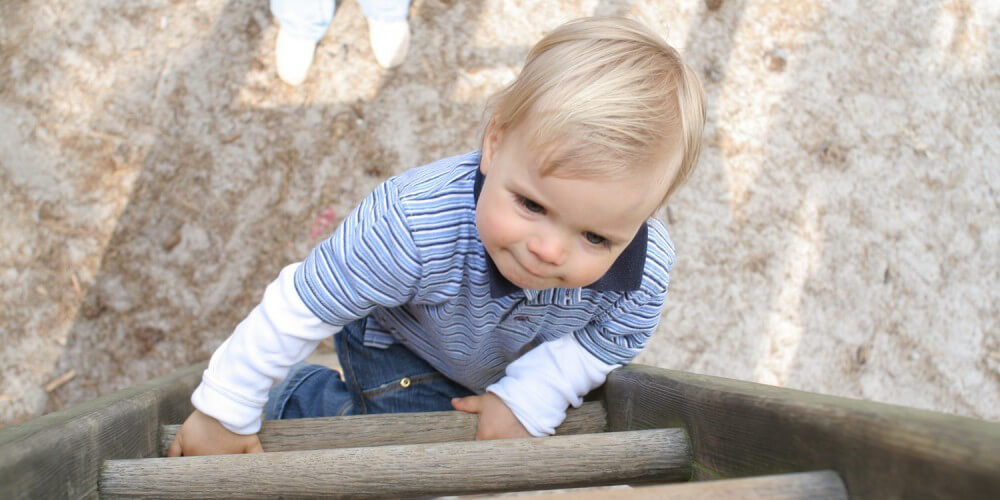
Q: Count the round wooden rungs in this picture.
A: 3